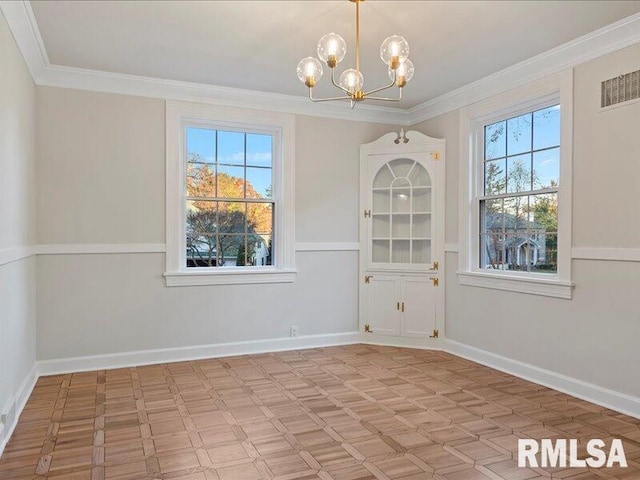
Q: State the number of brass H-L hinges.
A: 6